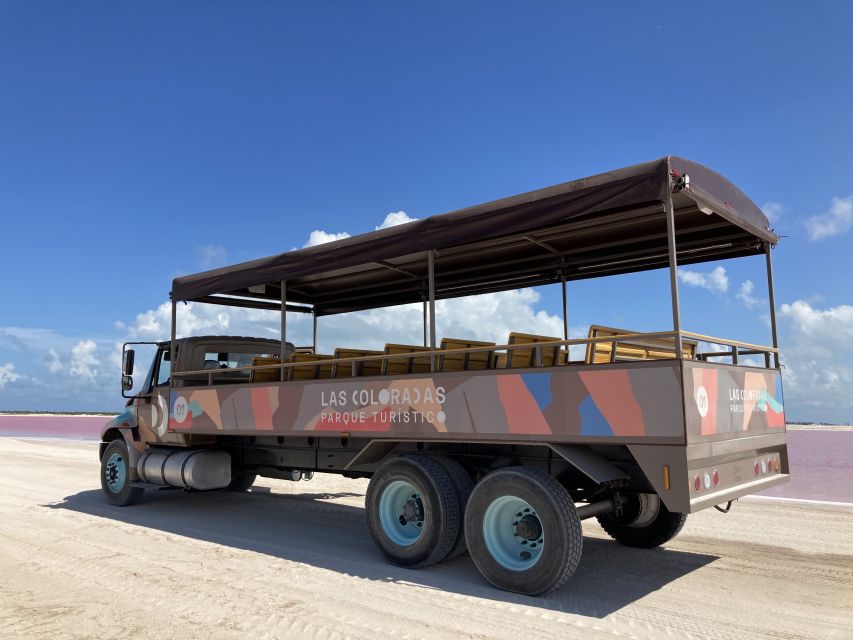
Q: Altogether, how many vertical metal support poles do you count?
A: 8